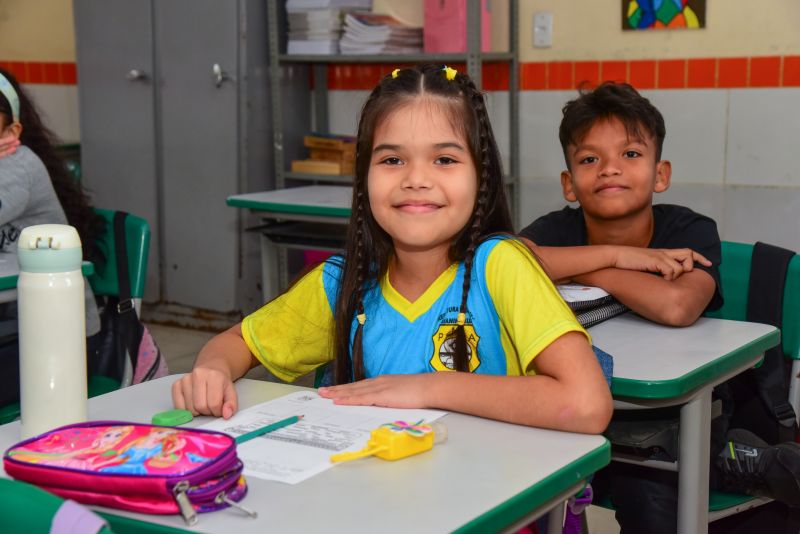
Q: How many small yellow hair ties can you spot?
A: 4